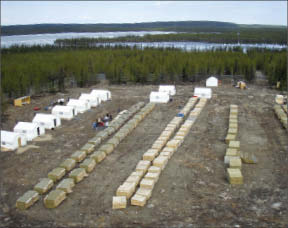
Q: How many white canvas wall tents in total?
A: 11